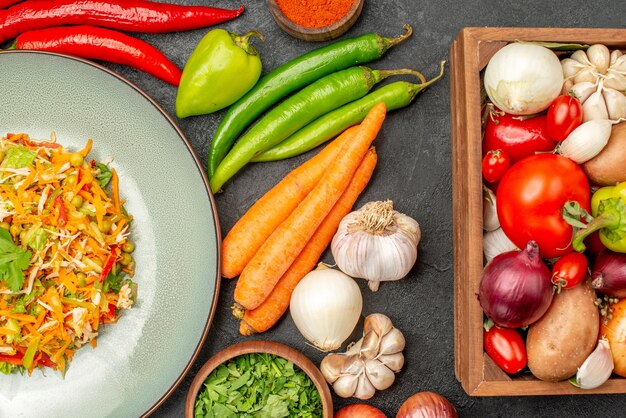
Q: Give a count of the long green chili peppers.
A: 3